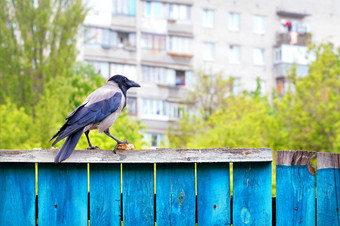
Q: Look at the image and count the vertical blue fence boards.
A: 9